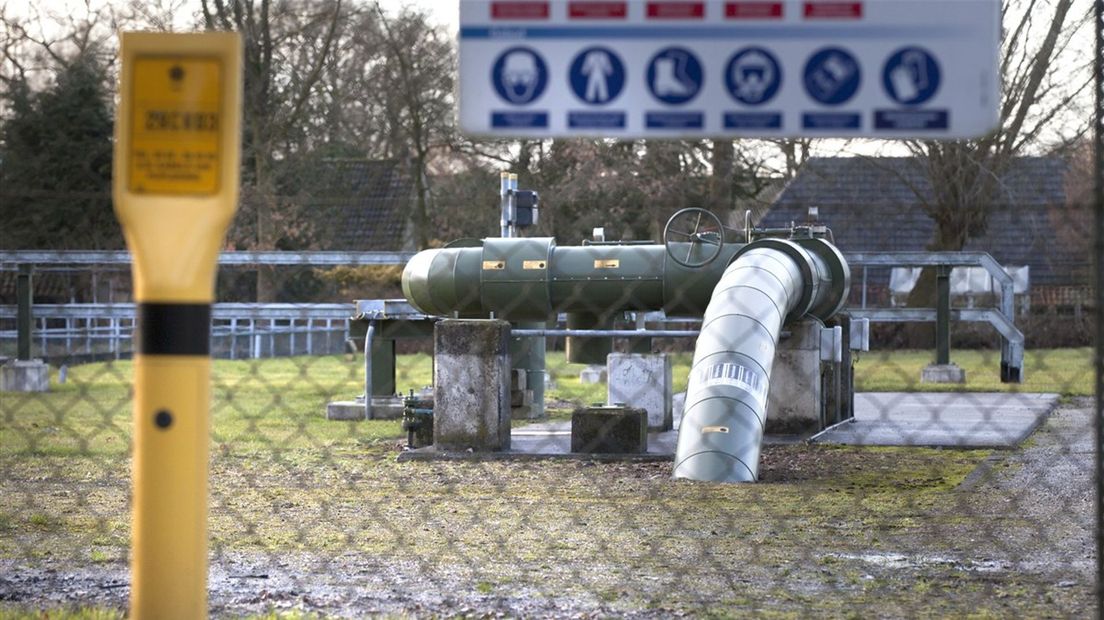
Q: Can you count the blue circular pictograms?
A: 6